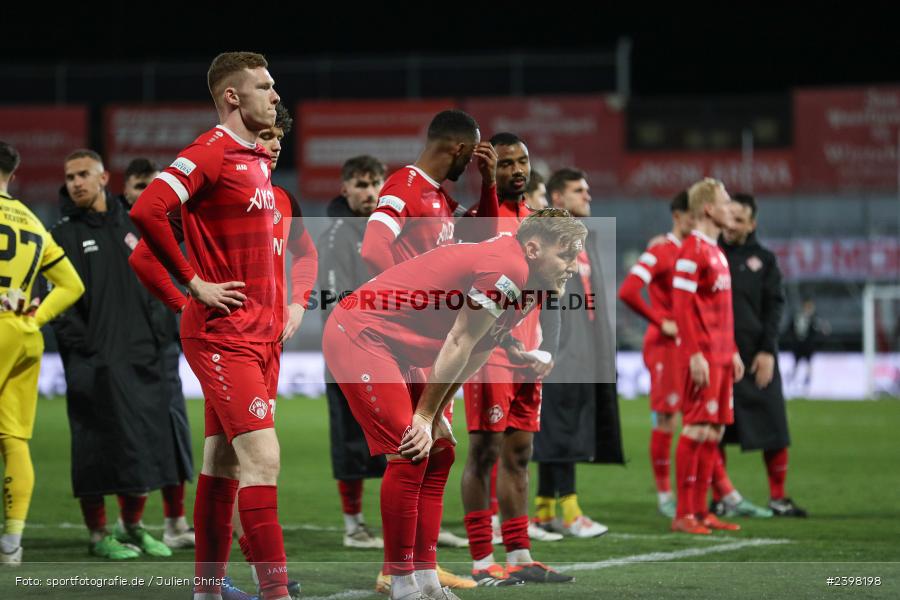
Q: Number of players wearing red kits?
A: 7